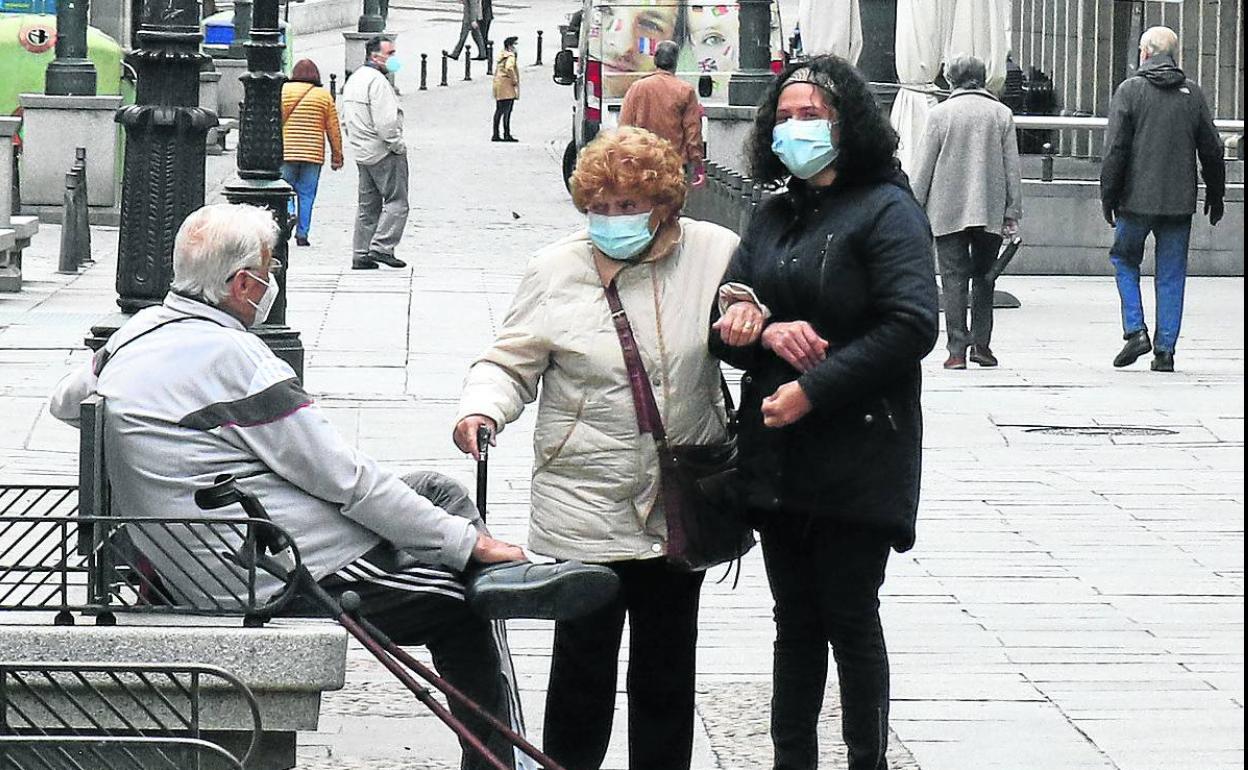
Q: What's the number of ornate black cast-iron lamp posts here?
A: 2